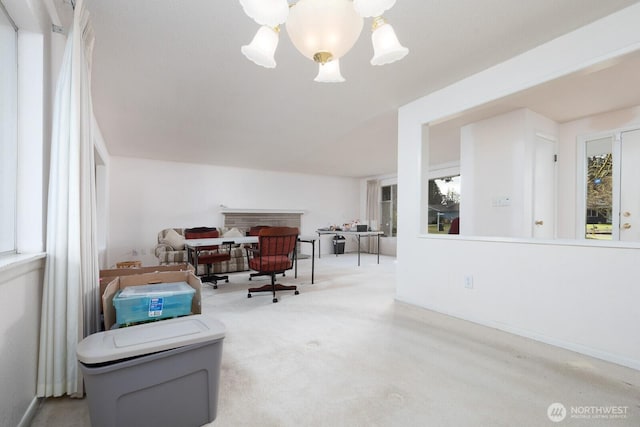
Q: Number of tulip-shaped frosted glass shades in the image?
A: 5